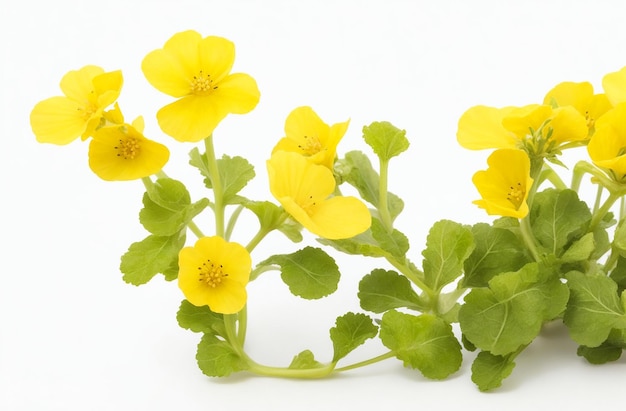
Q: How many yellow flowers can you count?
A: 11